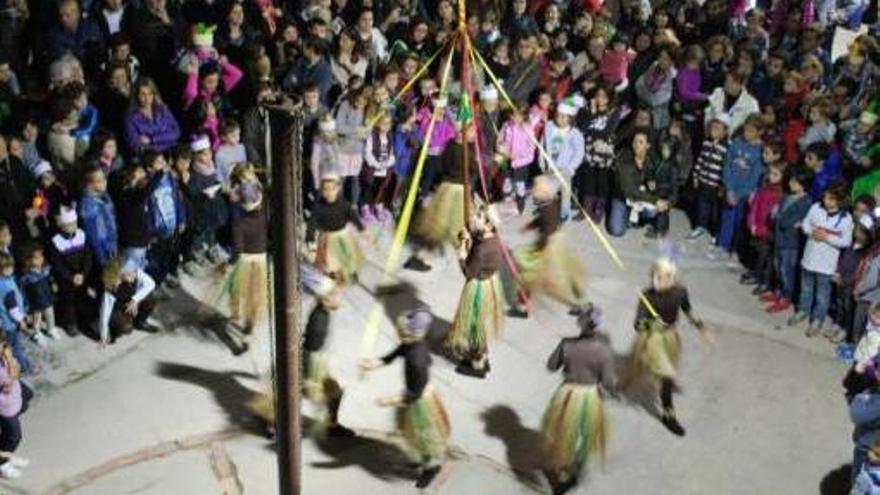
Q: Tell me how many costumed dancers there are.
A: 9